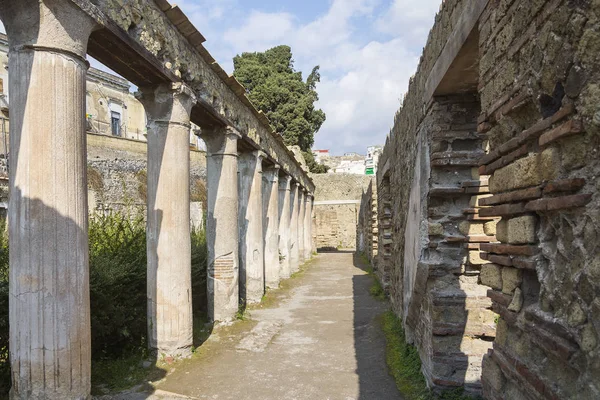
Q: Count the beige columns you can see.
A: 9